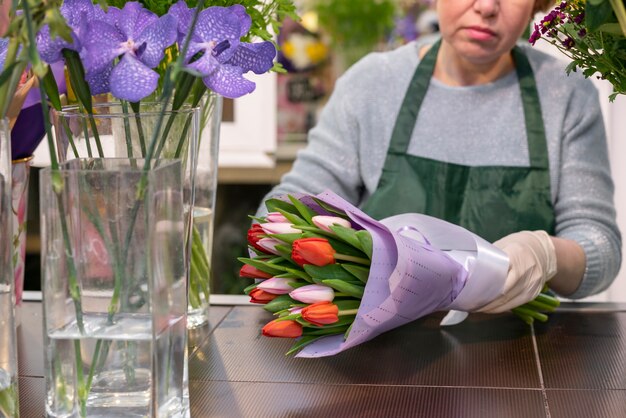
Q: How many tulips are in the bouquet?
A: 13